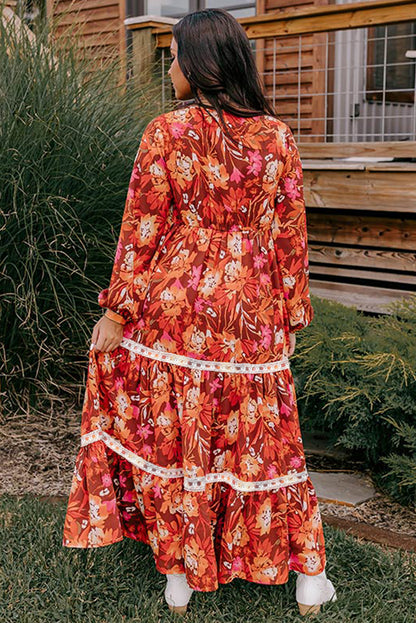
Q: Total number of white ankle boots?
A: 2